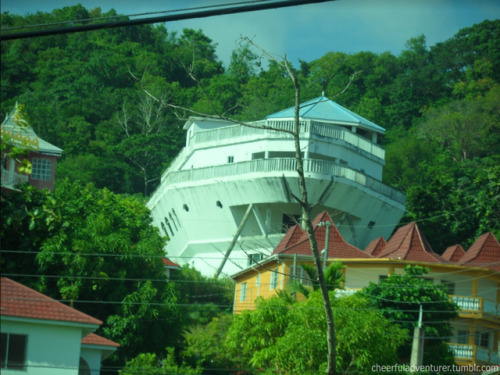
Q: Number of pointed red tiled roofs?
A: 6